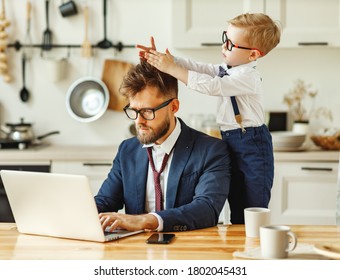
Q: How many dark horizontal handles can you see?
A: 4